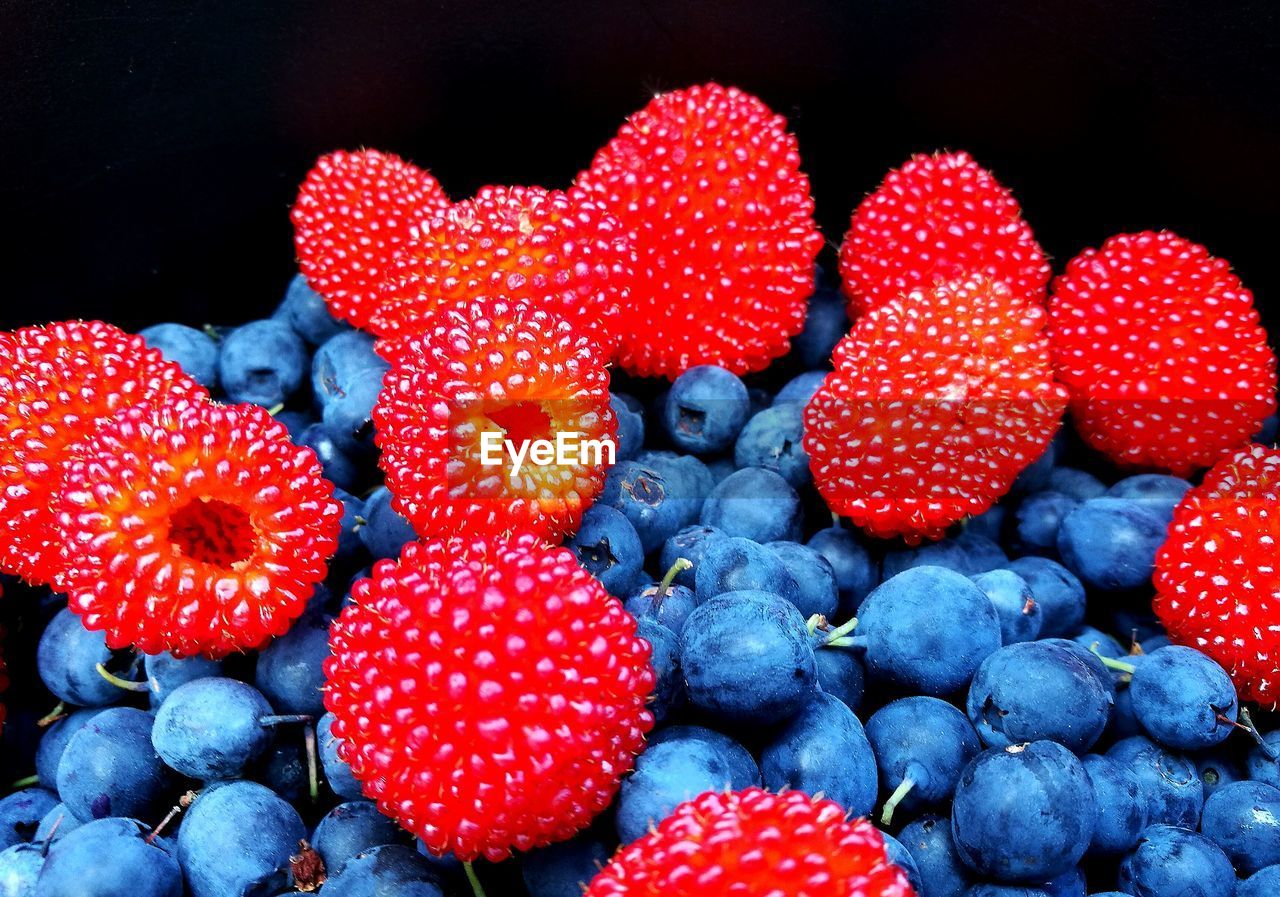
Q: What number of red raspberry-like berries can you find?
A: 12